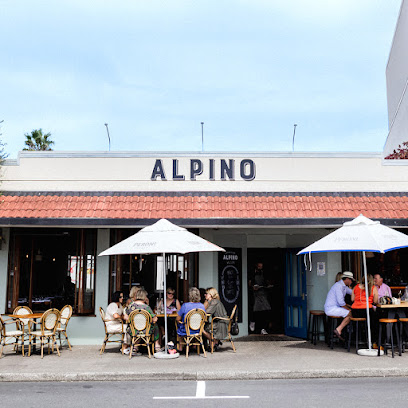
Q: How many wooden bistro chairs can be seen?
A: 8